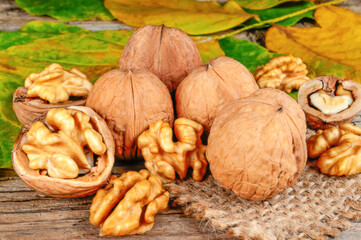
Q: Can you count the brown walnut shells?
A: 7